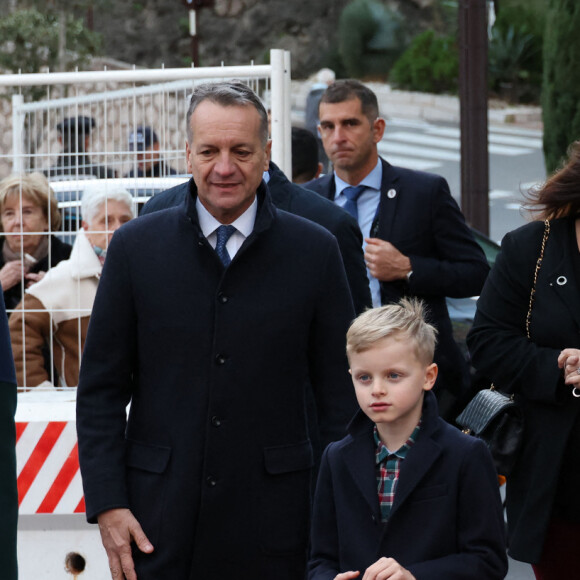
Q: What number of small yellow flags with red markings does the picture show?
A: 0